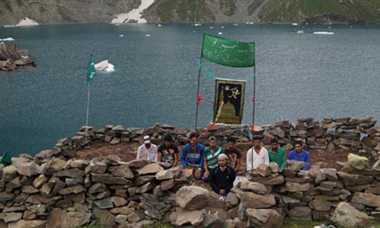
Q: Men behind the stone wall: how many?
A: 9